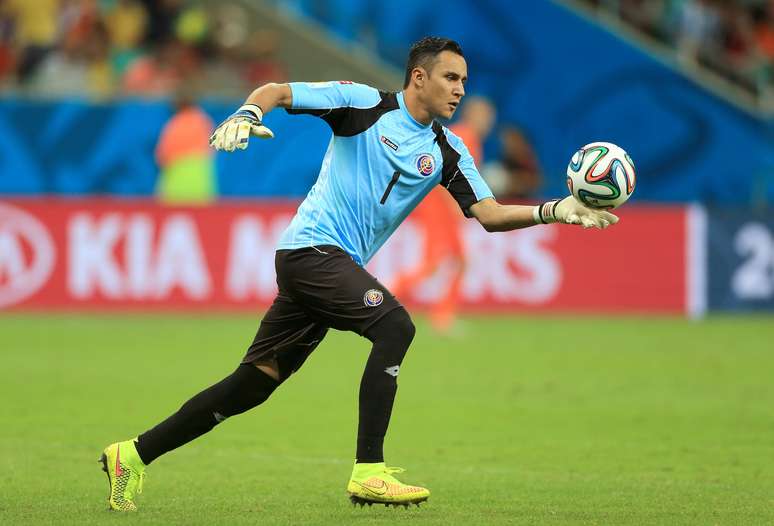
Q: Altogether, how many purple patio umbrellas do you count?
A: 0